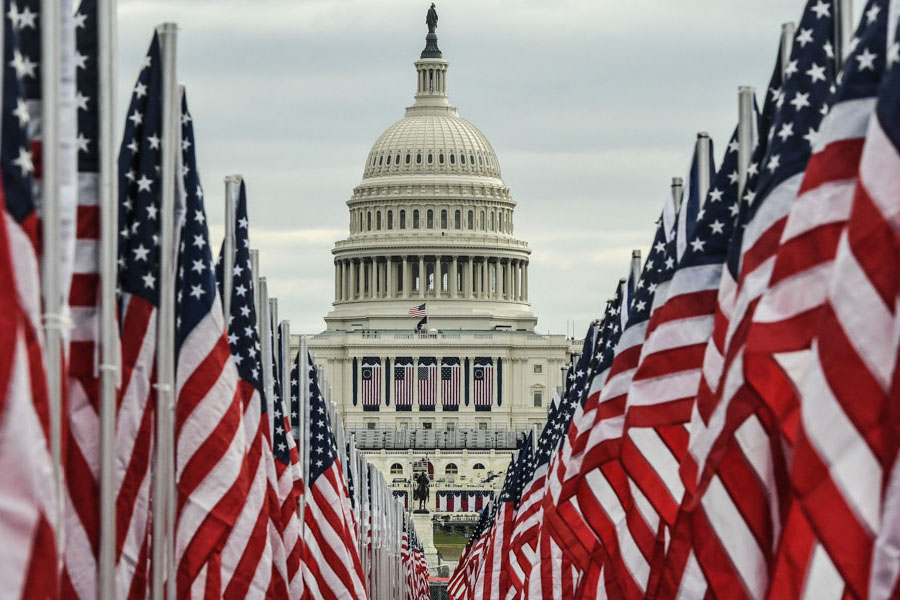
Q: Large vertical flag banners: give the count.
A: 5